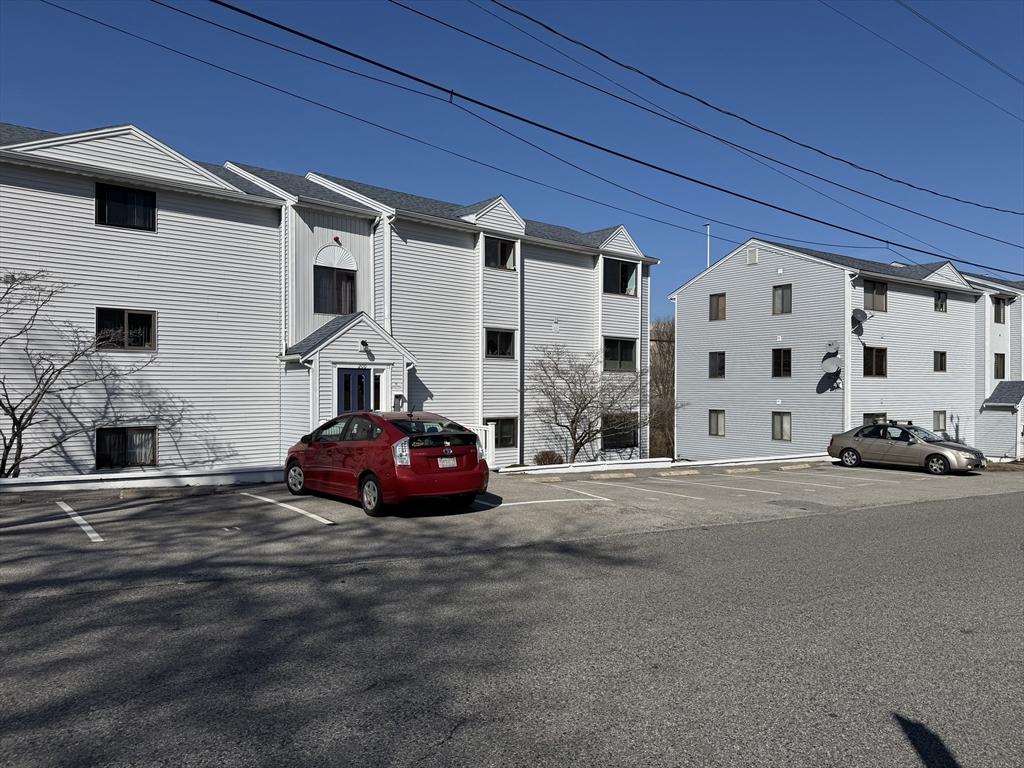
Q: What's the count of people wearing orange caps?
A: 0